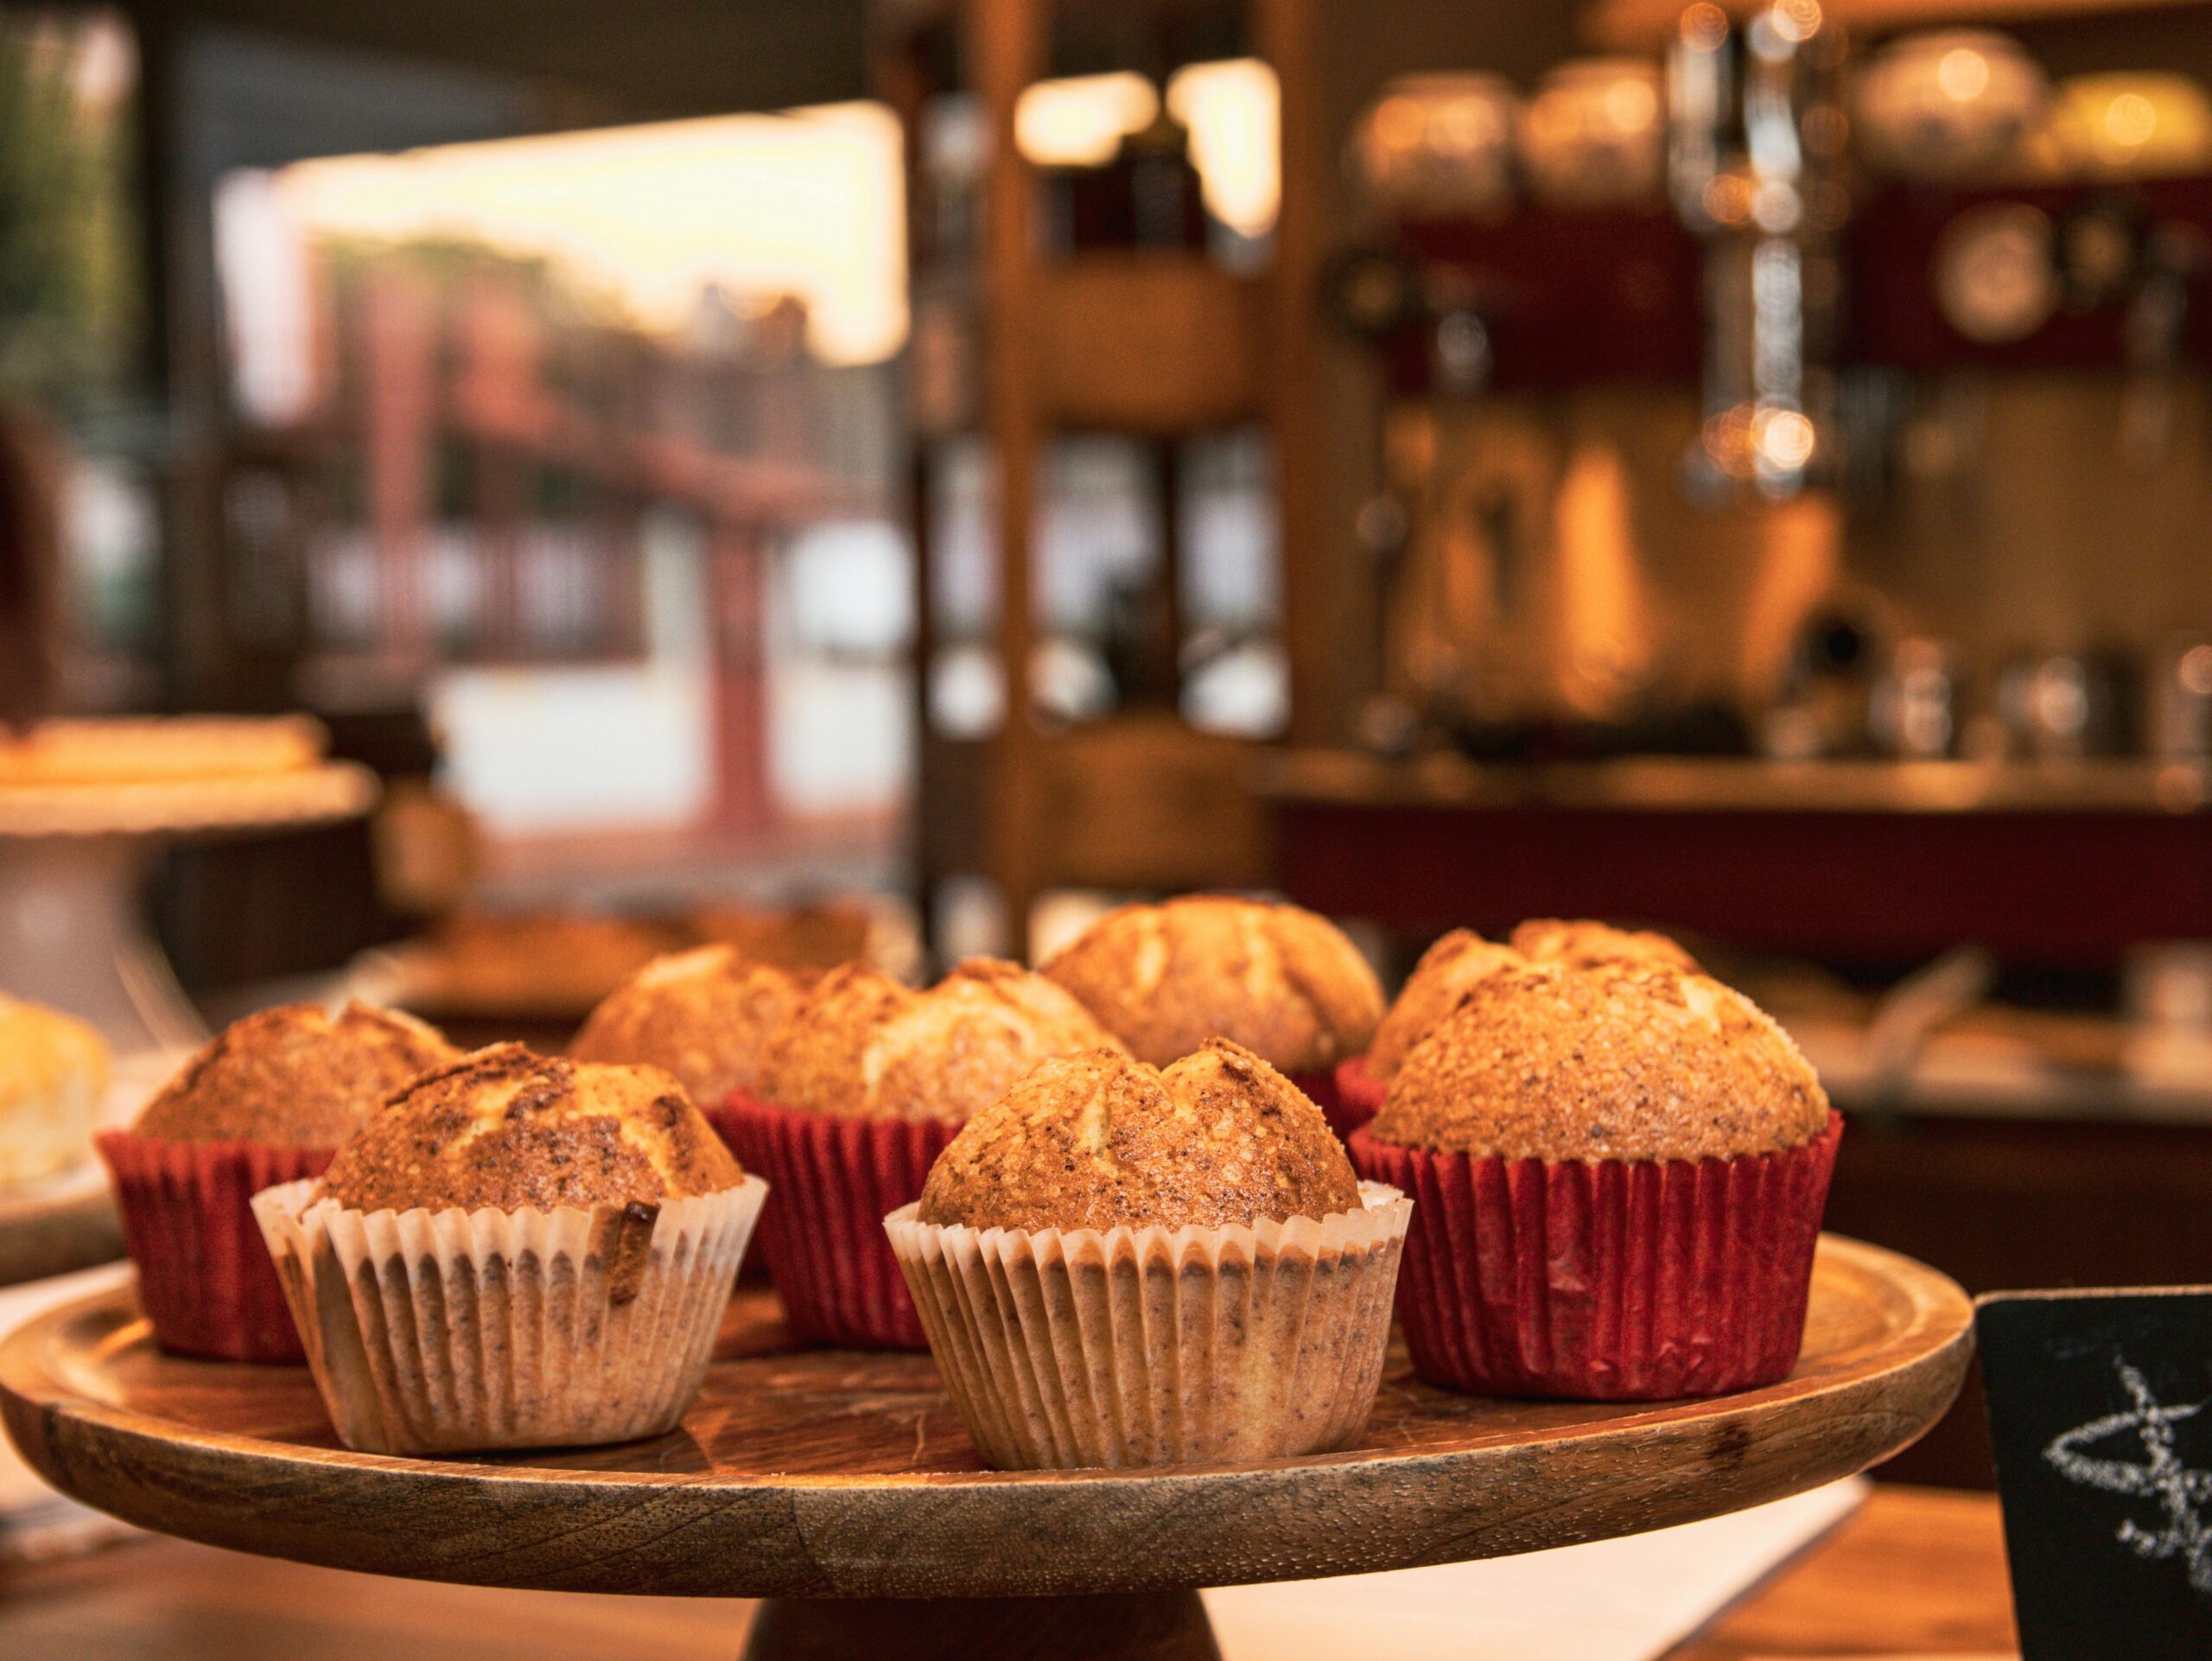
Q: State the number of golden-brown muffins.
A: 8